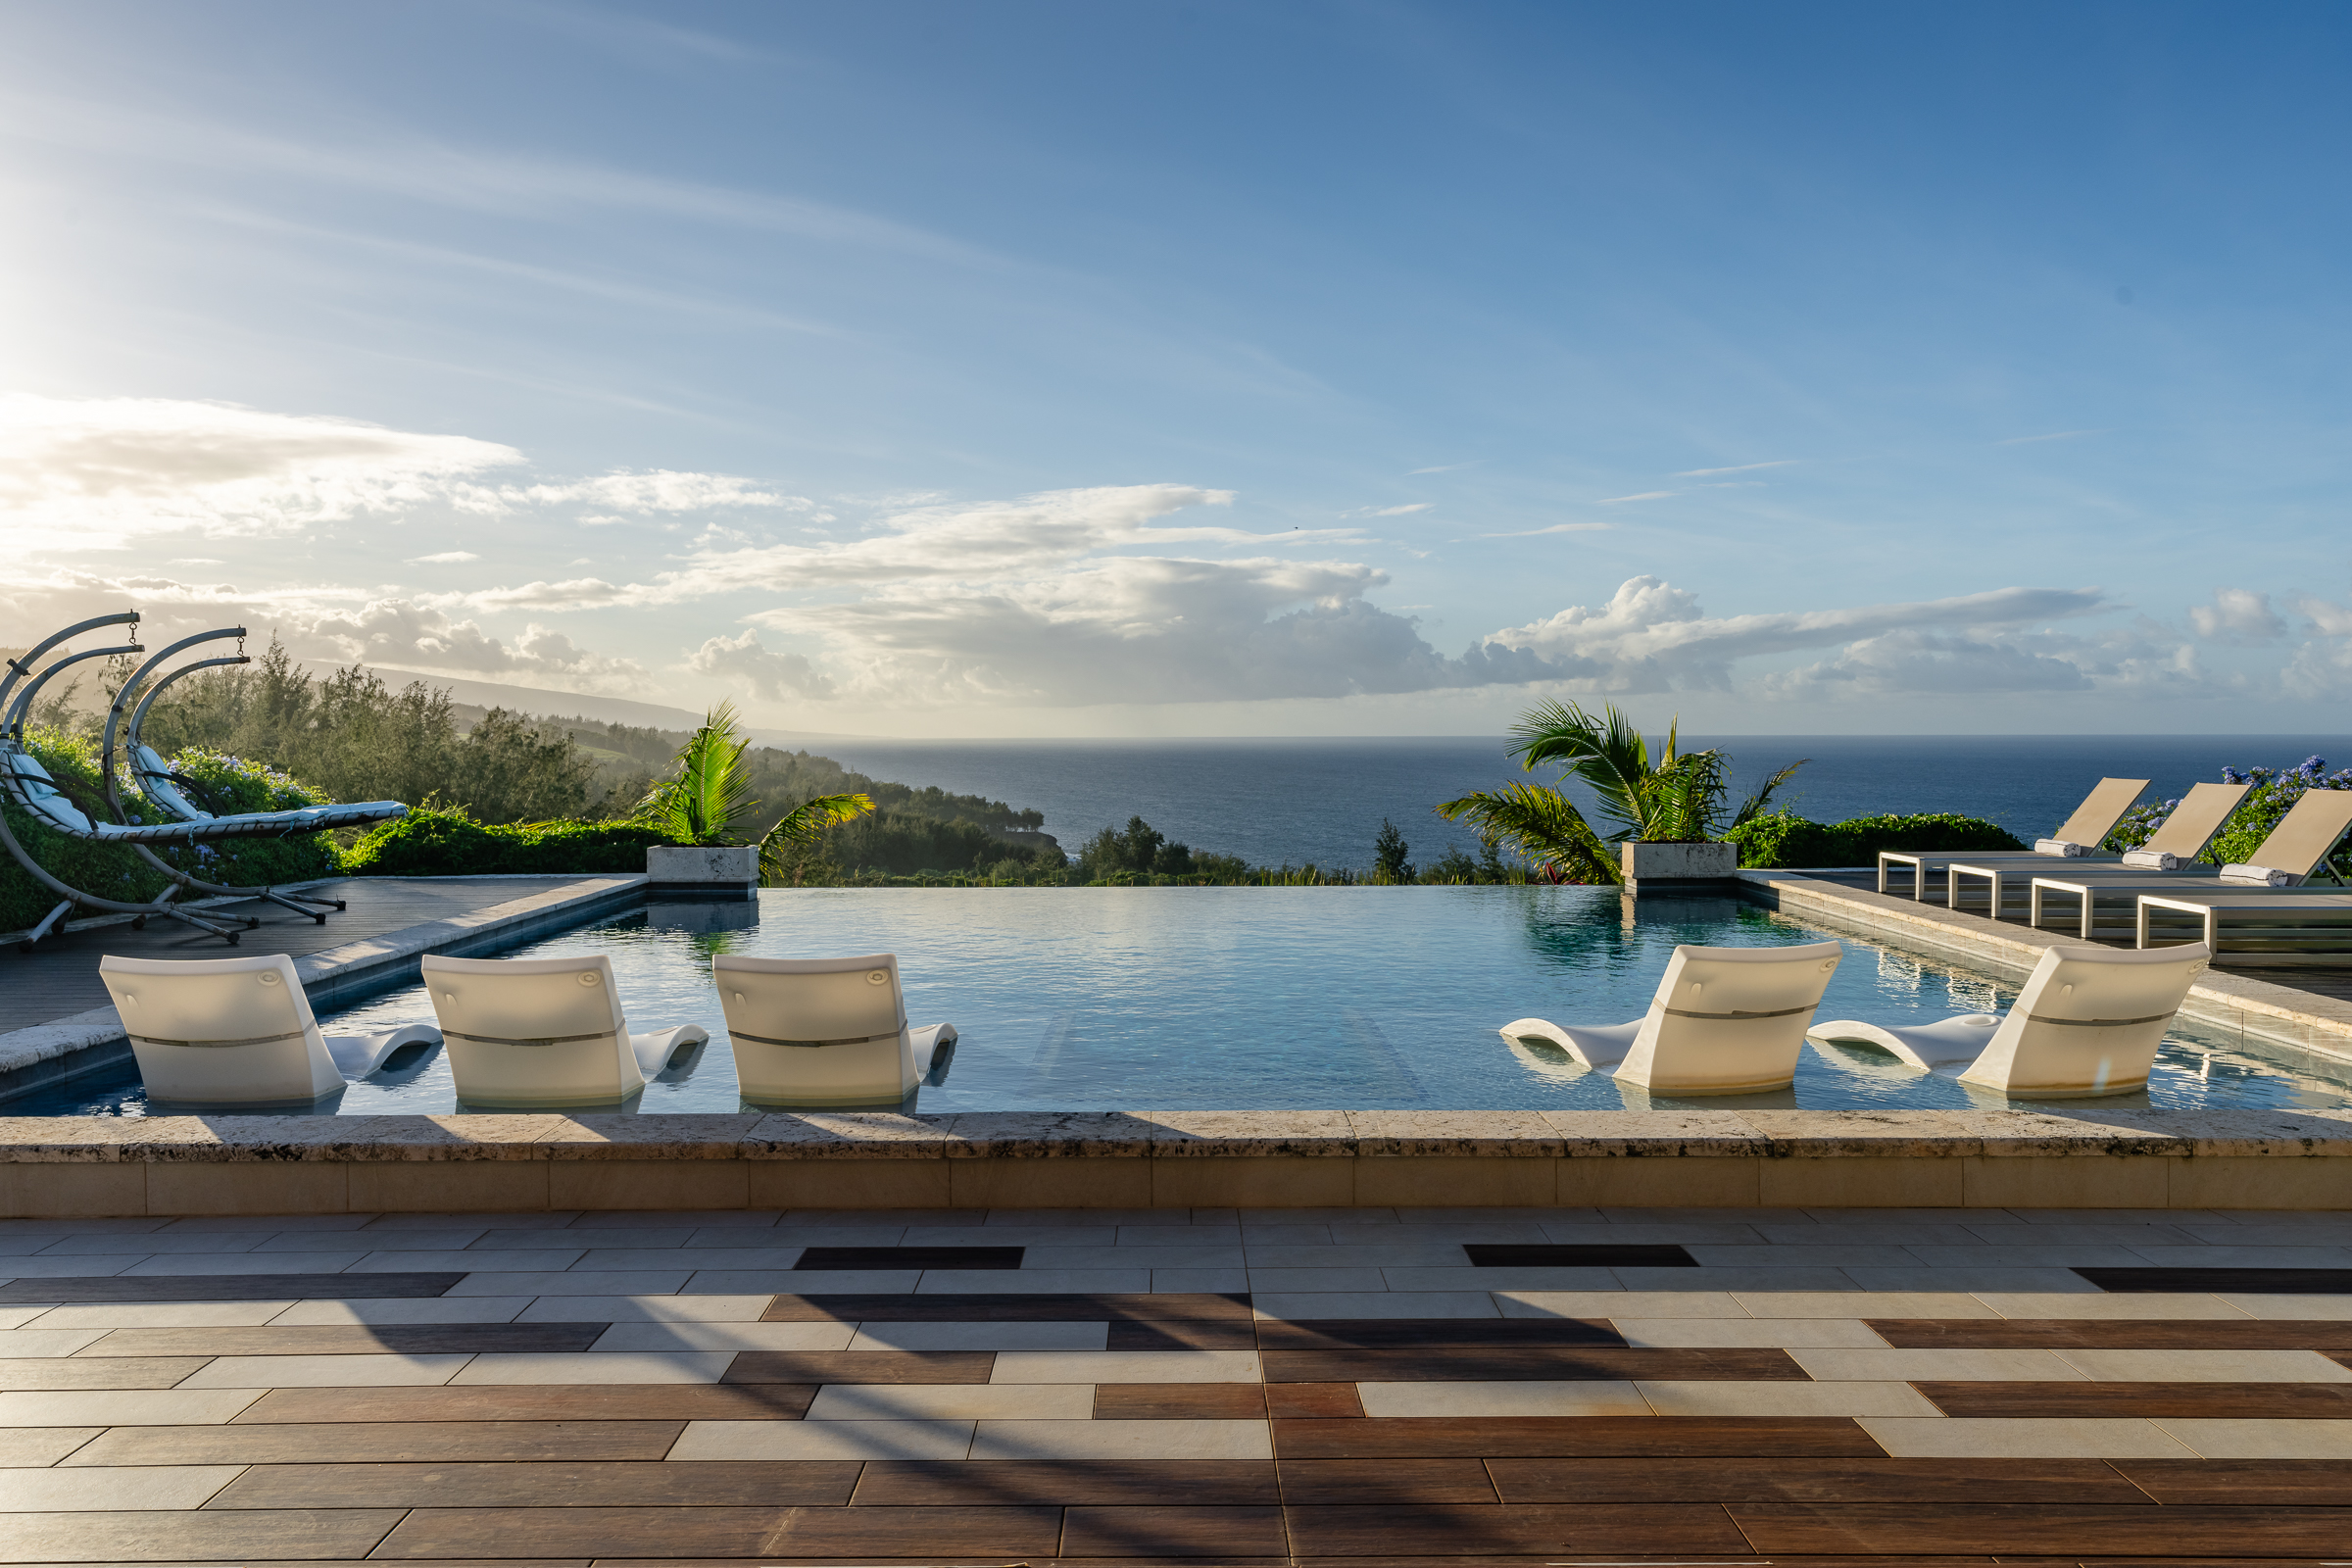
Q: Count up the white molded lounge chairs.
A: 5